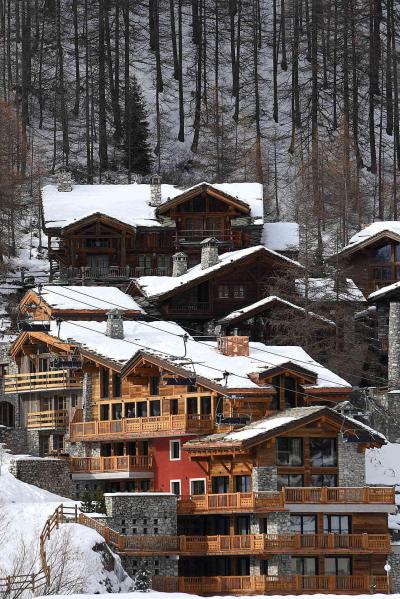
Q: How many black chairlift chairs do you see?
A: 5